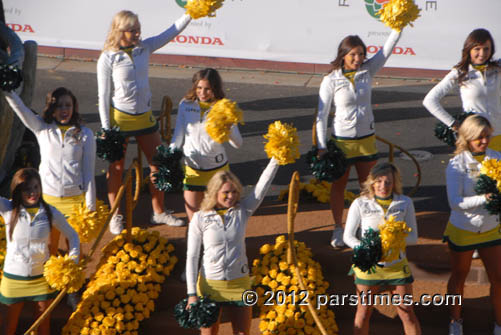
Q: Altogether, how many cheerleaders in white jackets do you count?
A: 9